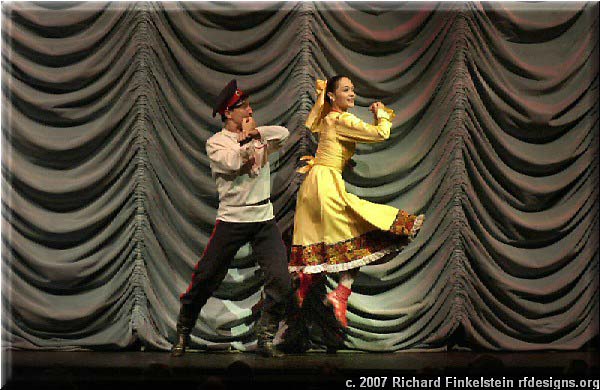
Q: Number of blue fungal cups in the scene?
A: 0